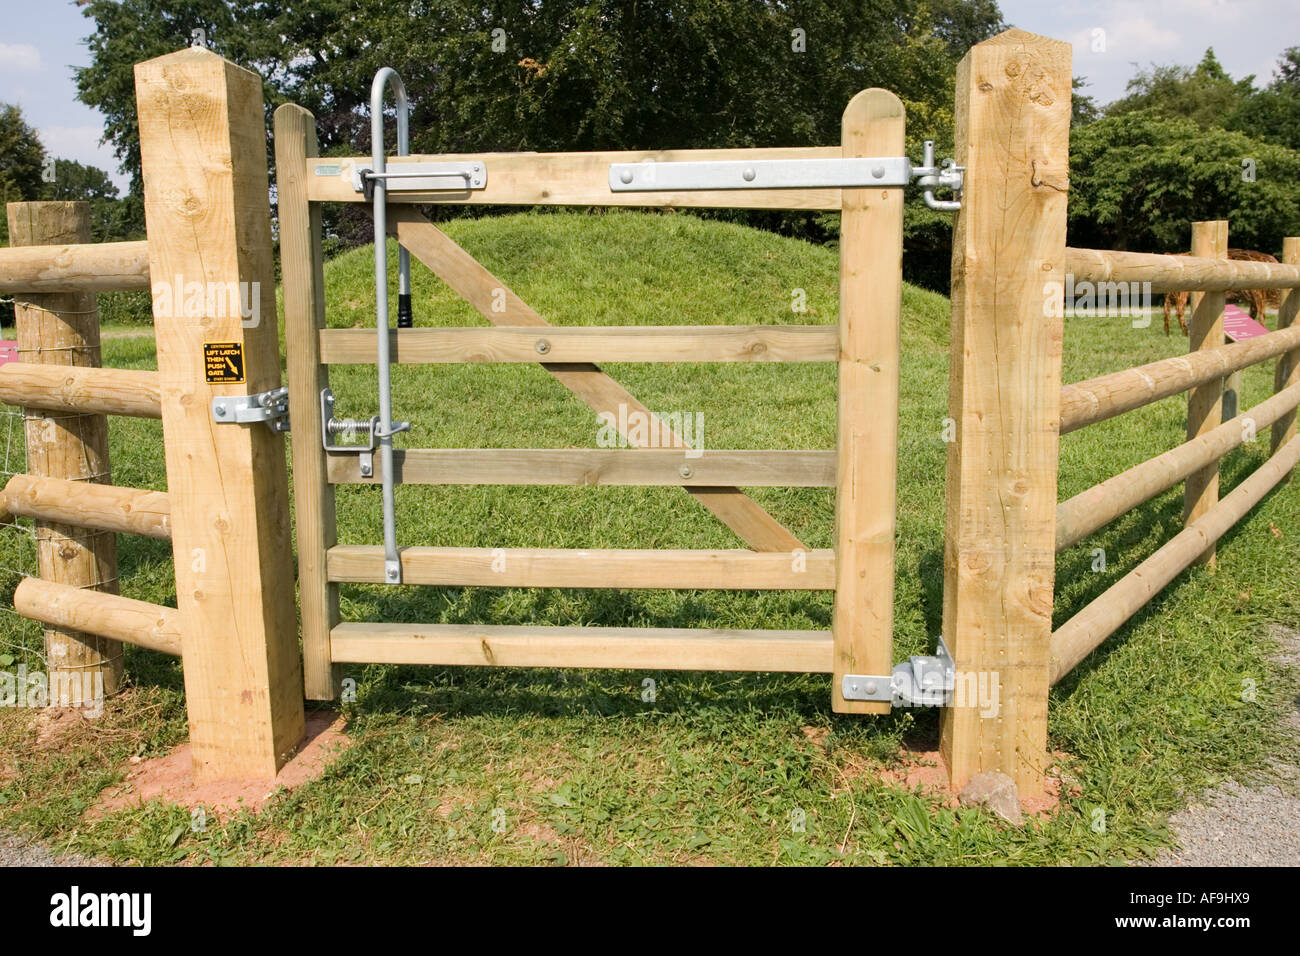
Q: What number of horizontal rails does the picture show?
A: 13